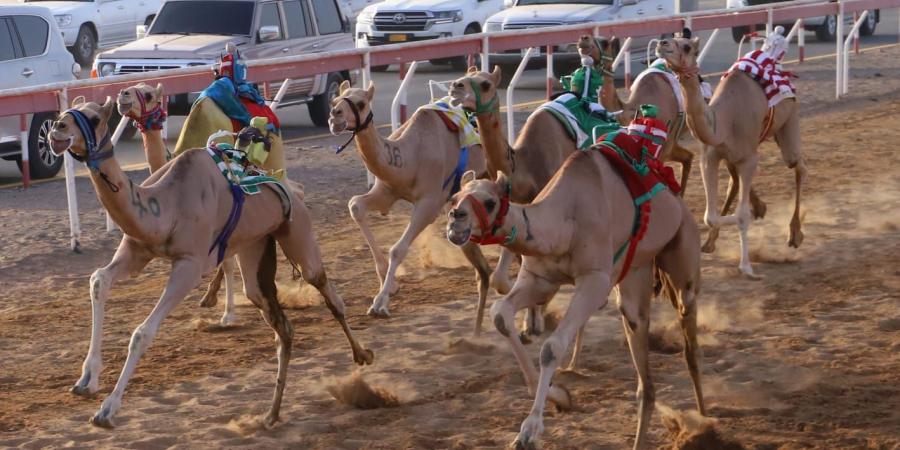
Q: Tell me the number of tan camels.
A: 7